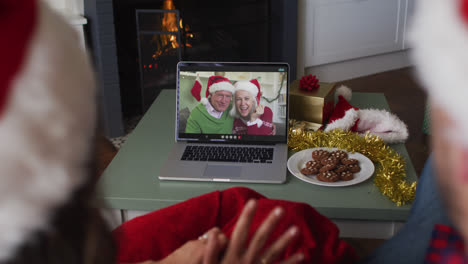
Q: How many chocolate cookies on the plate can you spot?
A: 11